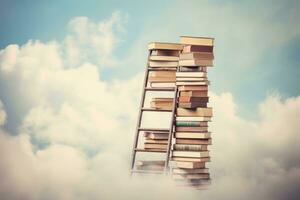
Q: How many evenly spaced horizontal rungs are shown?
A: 6